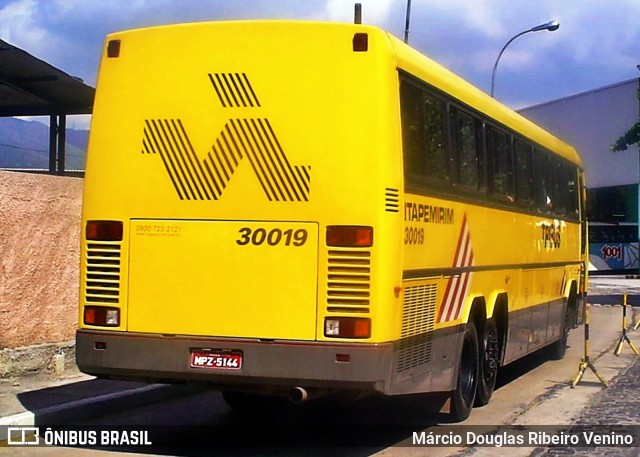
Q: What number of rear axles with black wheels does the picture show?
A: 2